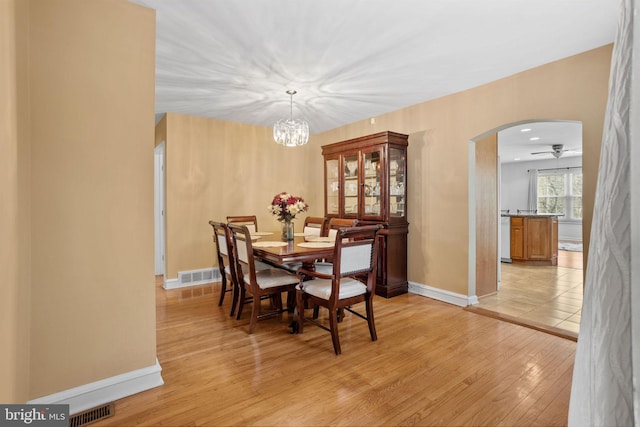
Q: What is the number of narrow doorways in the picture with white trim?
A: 1